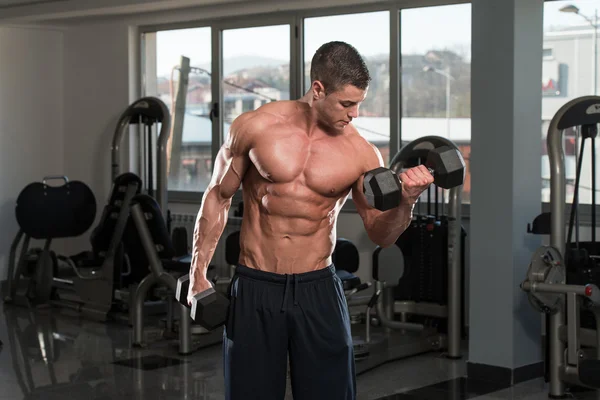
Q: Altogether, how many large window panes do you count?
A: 5